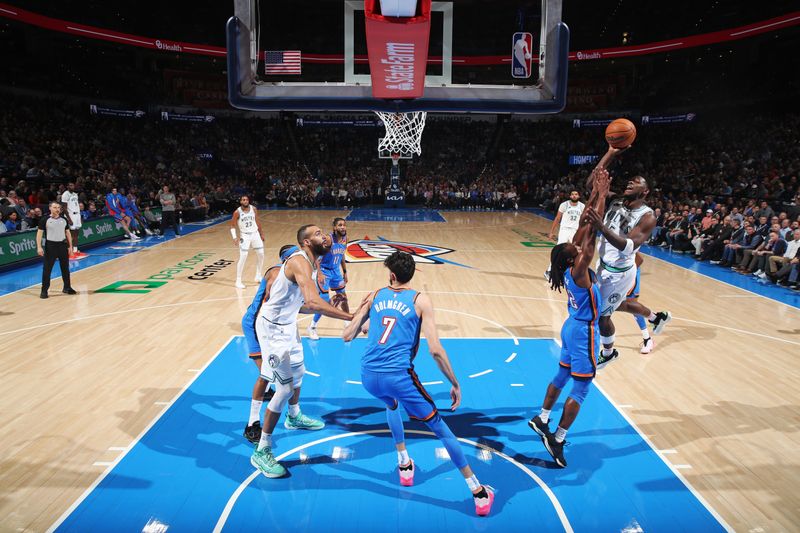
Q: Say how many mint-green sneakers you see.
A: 2